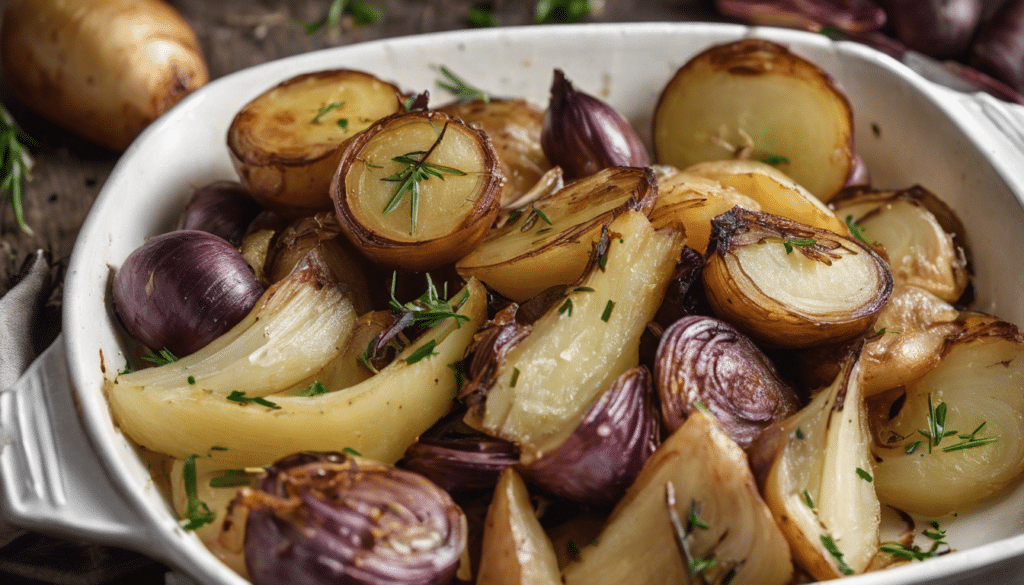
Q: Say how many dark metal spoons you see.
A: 0